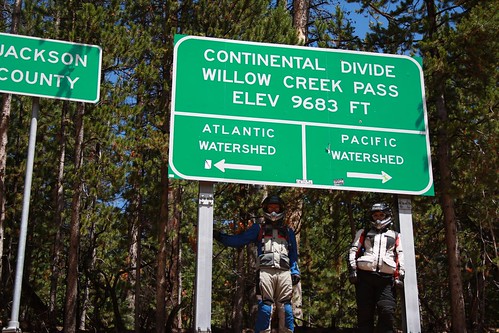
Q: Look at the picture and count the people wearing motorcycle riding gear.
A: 2